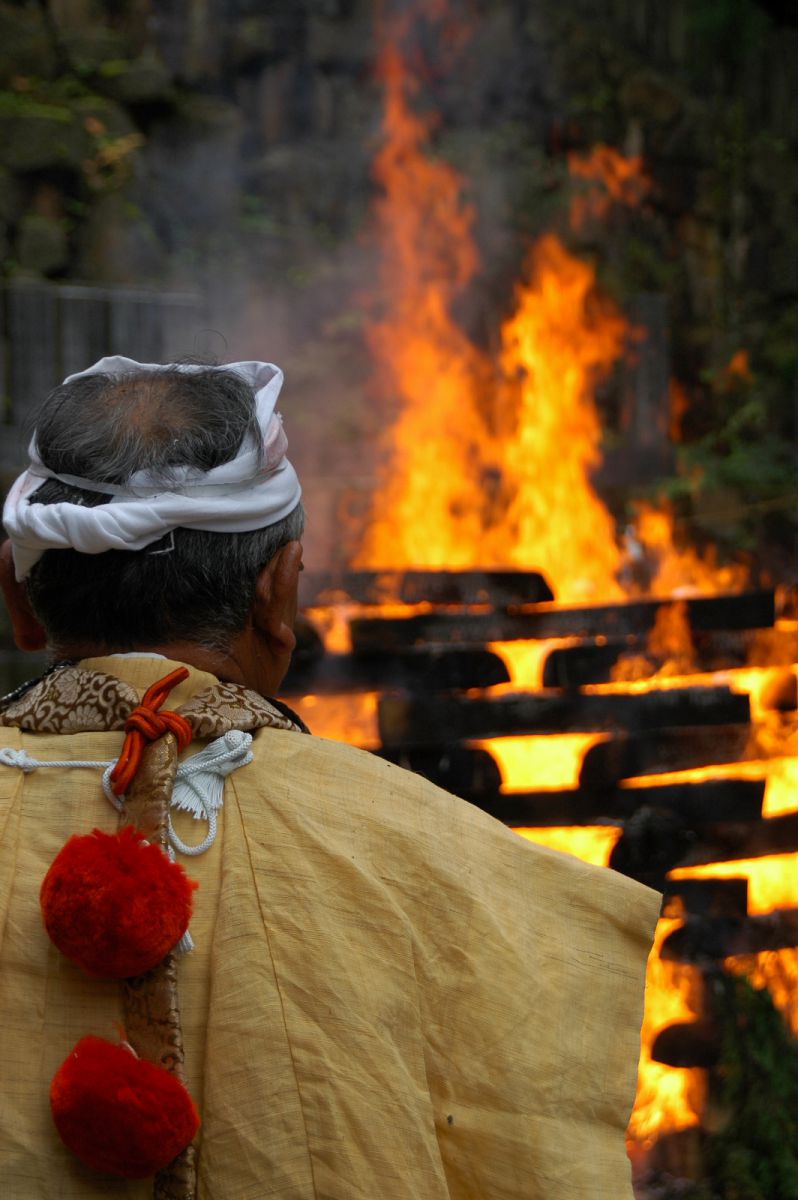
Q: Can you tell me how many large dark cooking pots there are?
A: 0